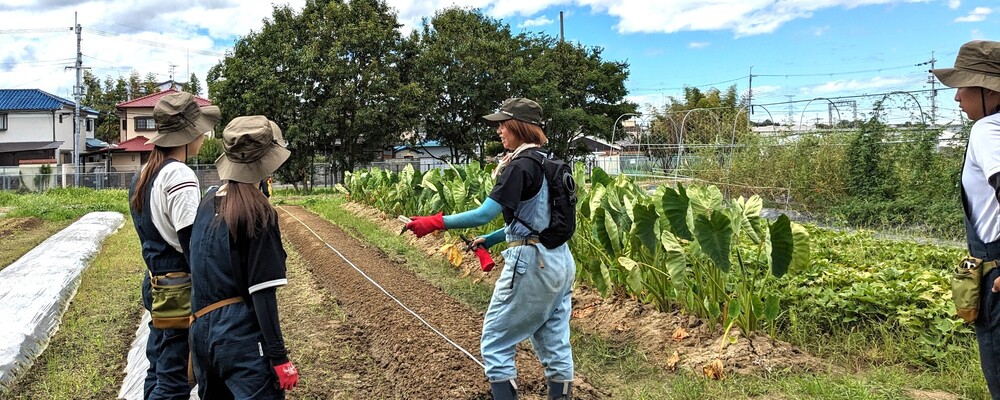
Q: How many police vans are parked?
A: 0